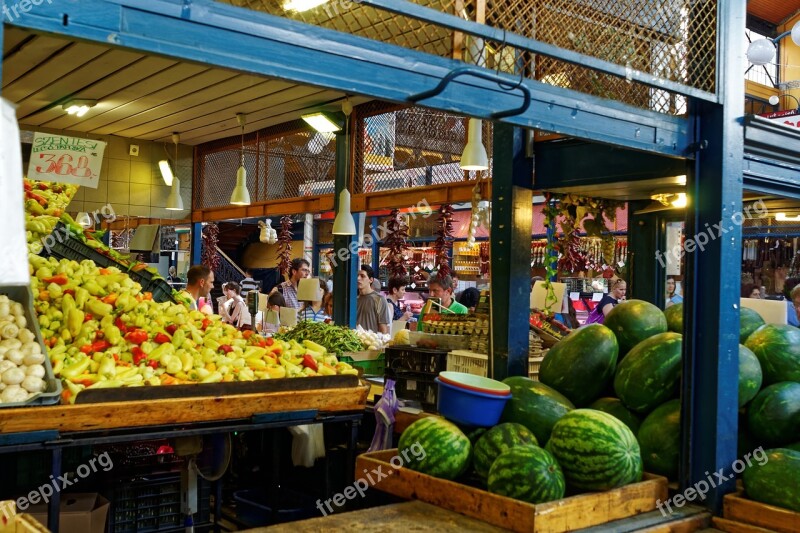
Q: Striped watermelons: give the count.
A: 4